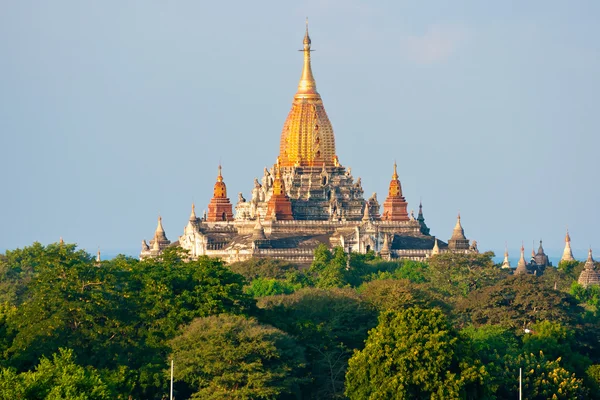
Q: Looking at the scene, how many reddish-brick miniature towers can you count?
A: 3